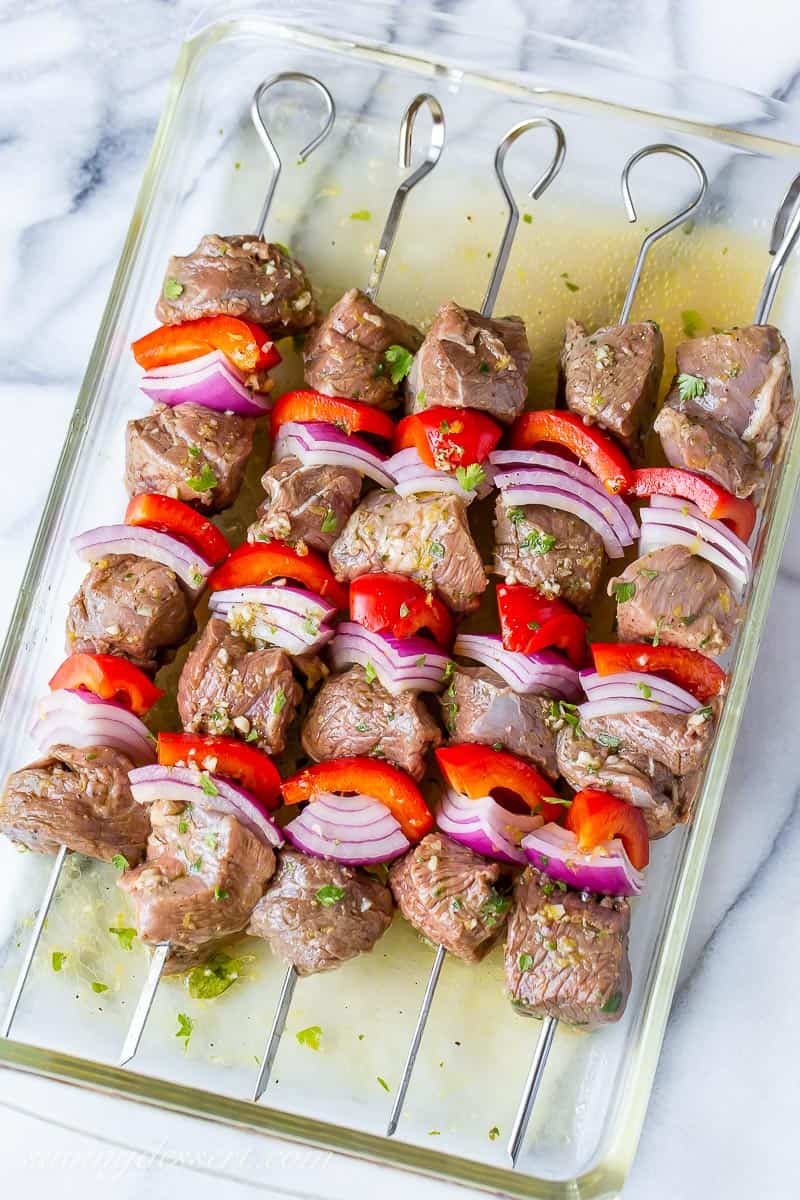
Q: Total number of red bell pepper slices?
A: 15